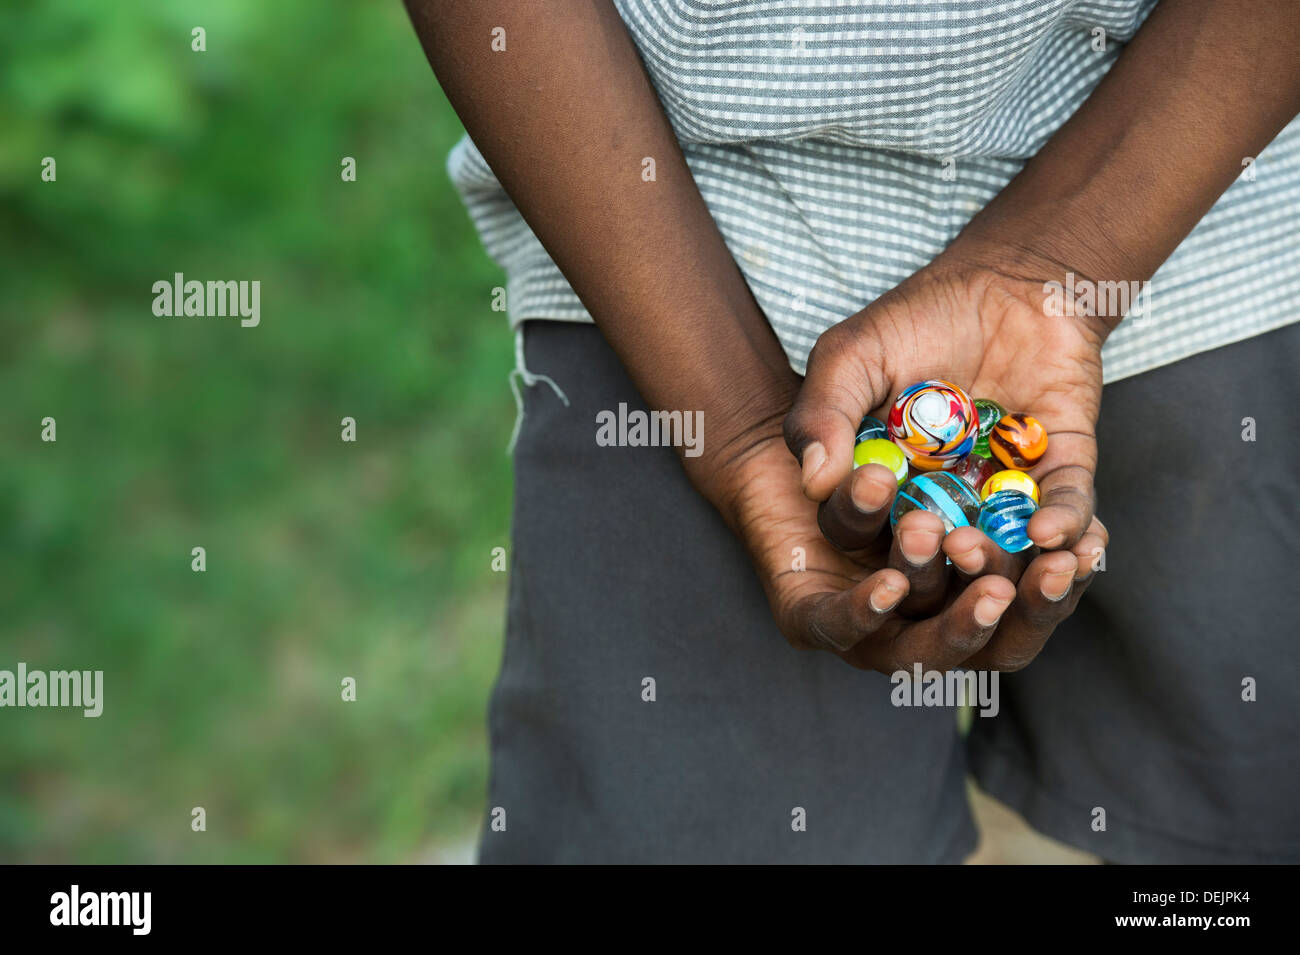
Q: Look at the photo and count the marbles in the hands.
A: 9